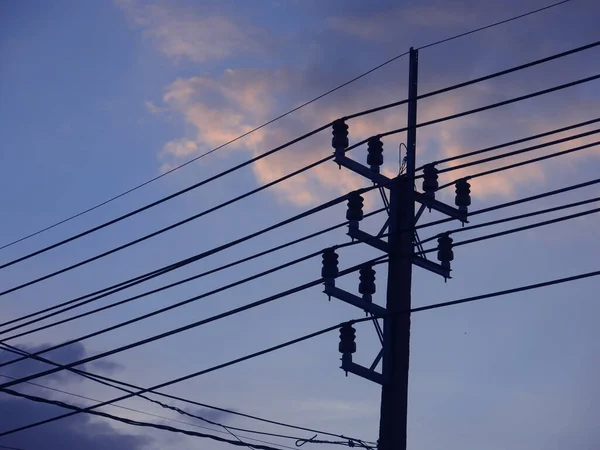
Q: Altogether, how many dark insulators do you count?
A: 9